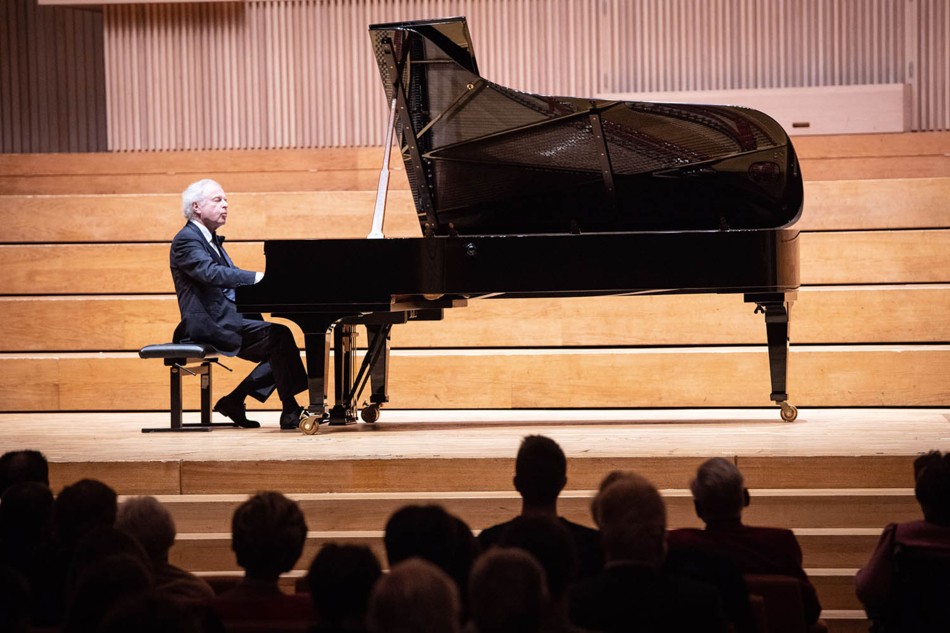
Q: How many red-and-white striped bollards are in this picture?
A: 0